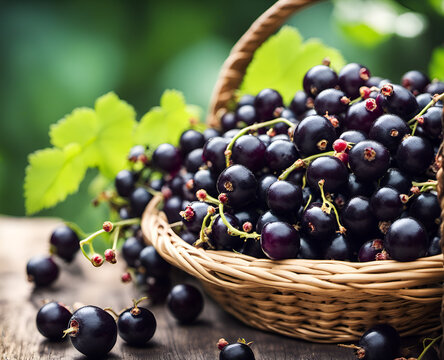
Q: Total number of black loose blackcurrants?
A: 8